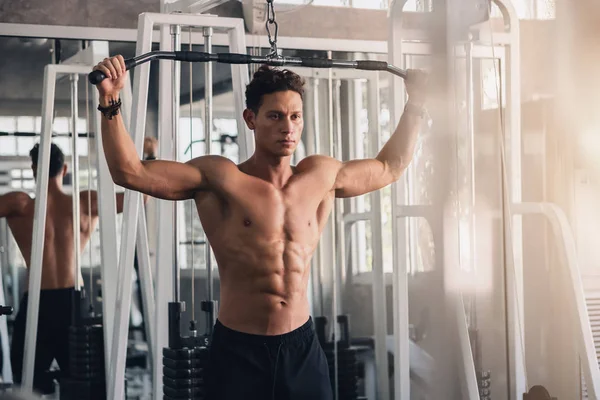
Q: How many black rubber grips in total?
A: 5